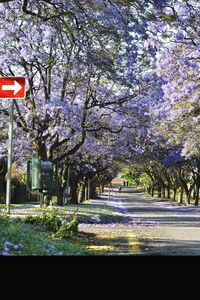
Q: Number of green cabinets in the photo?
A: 1